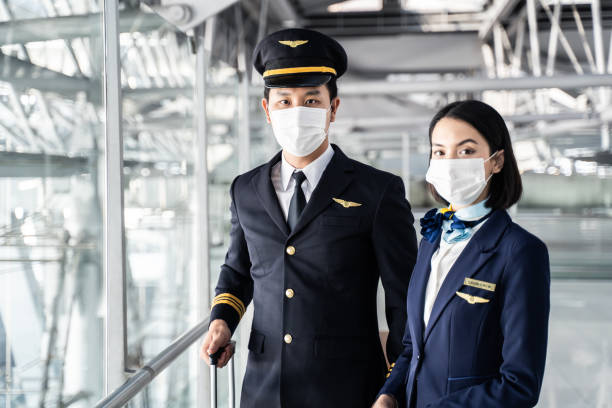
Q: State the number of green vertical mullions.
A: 0